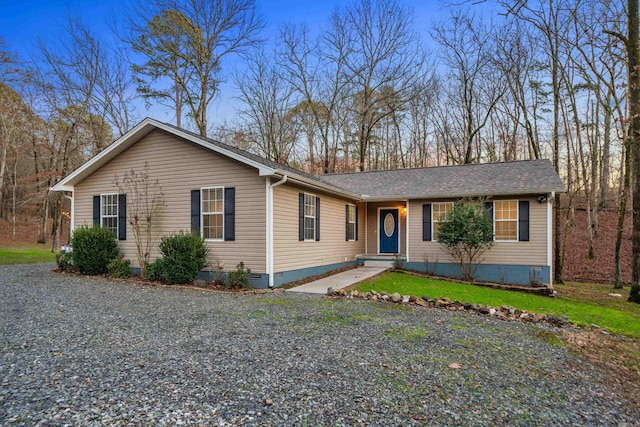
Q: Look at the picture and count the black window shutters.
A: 12